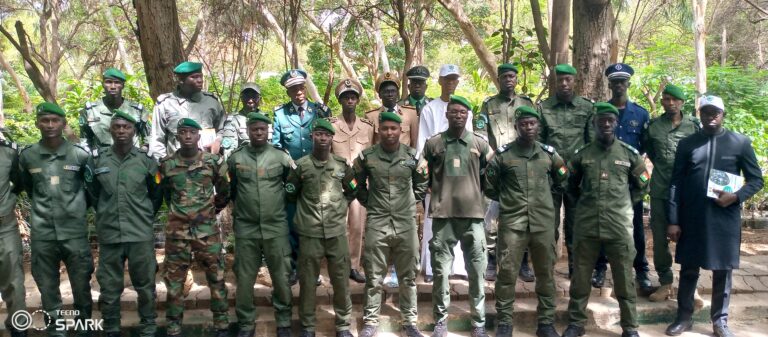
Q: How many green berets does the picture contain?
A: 14